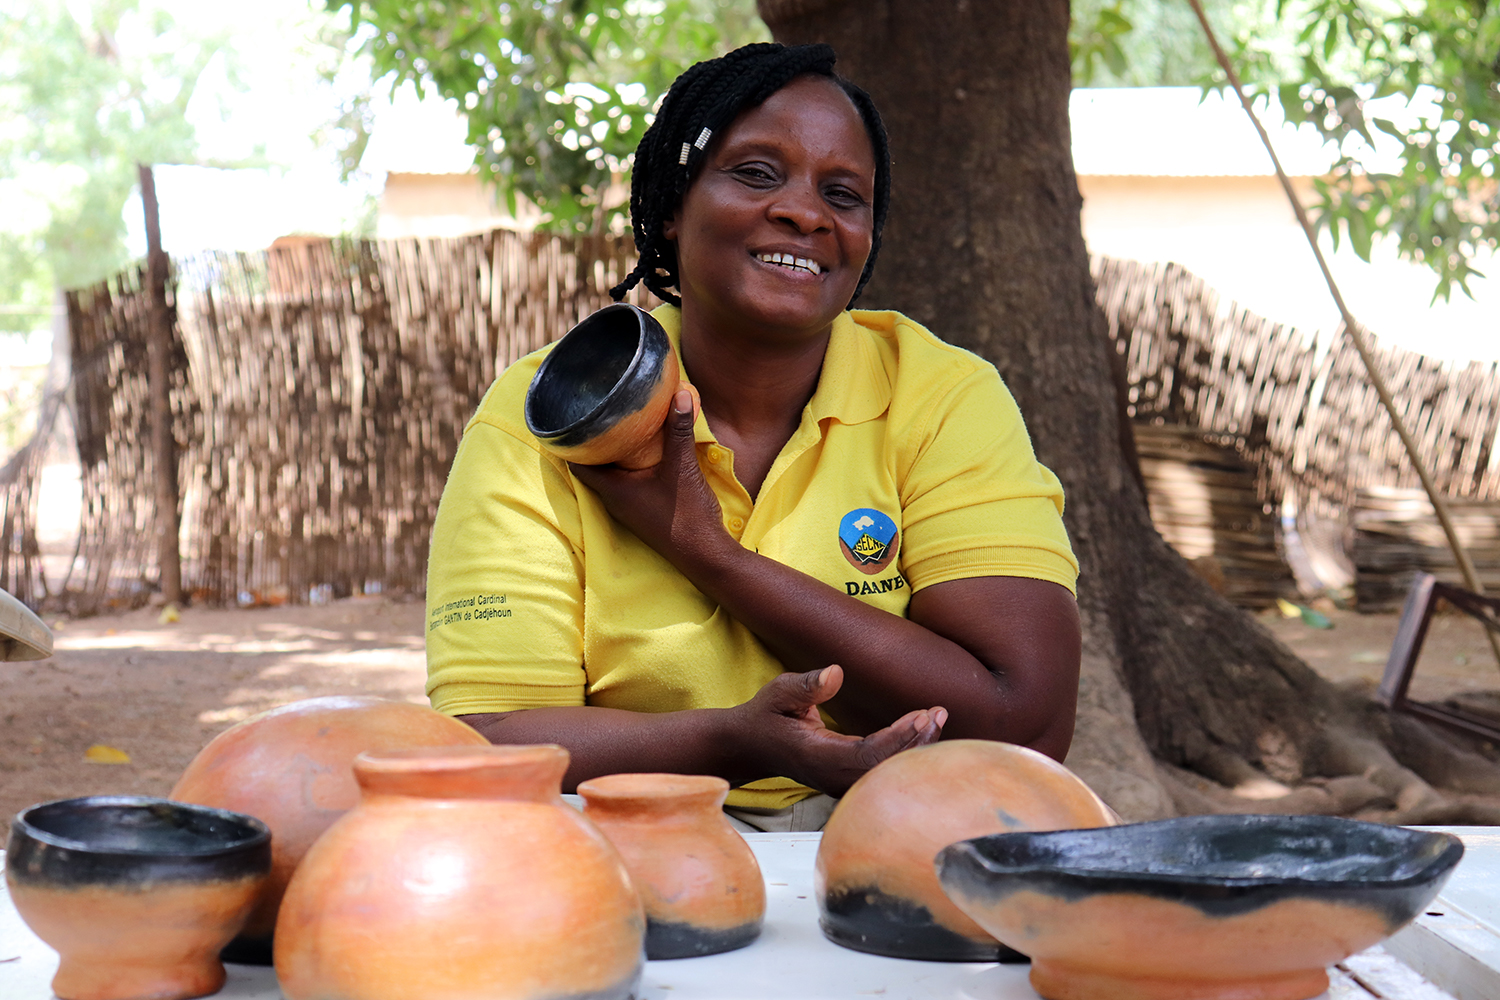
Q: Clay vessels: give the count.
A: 7